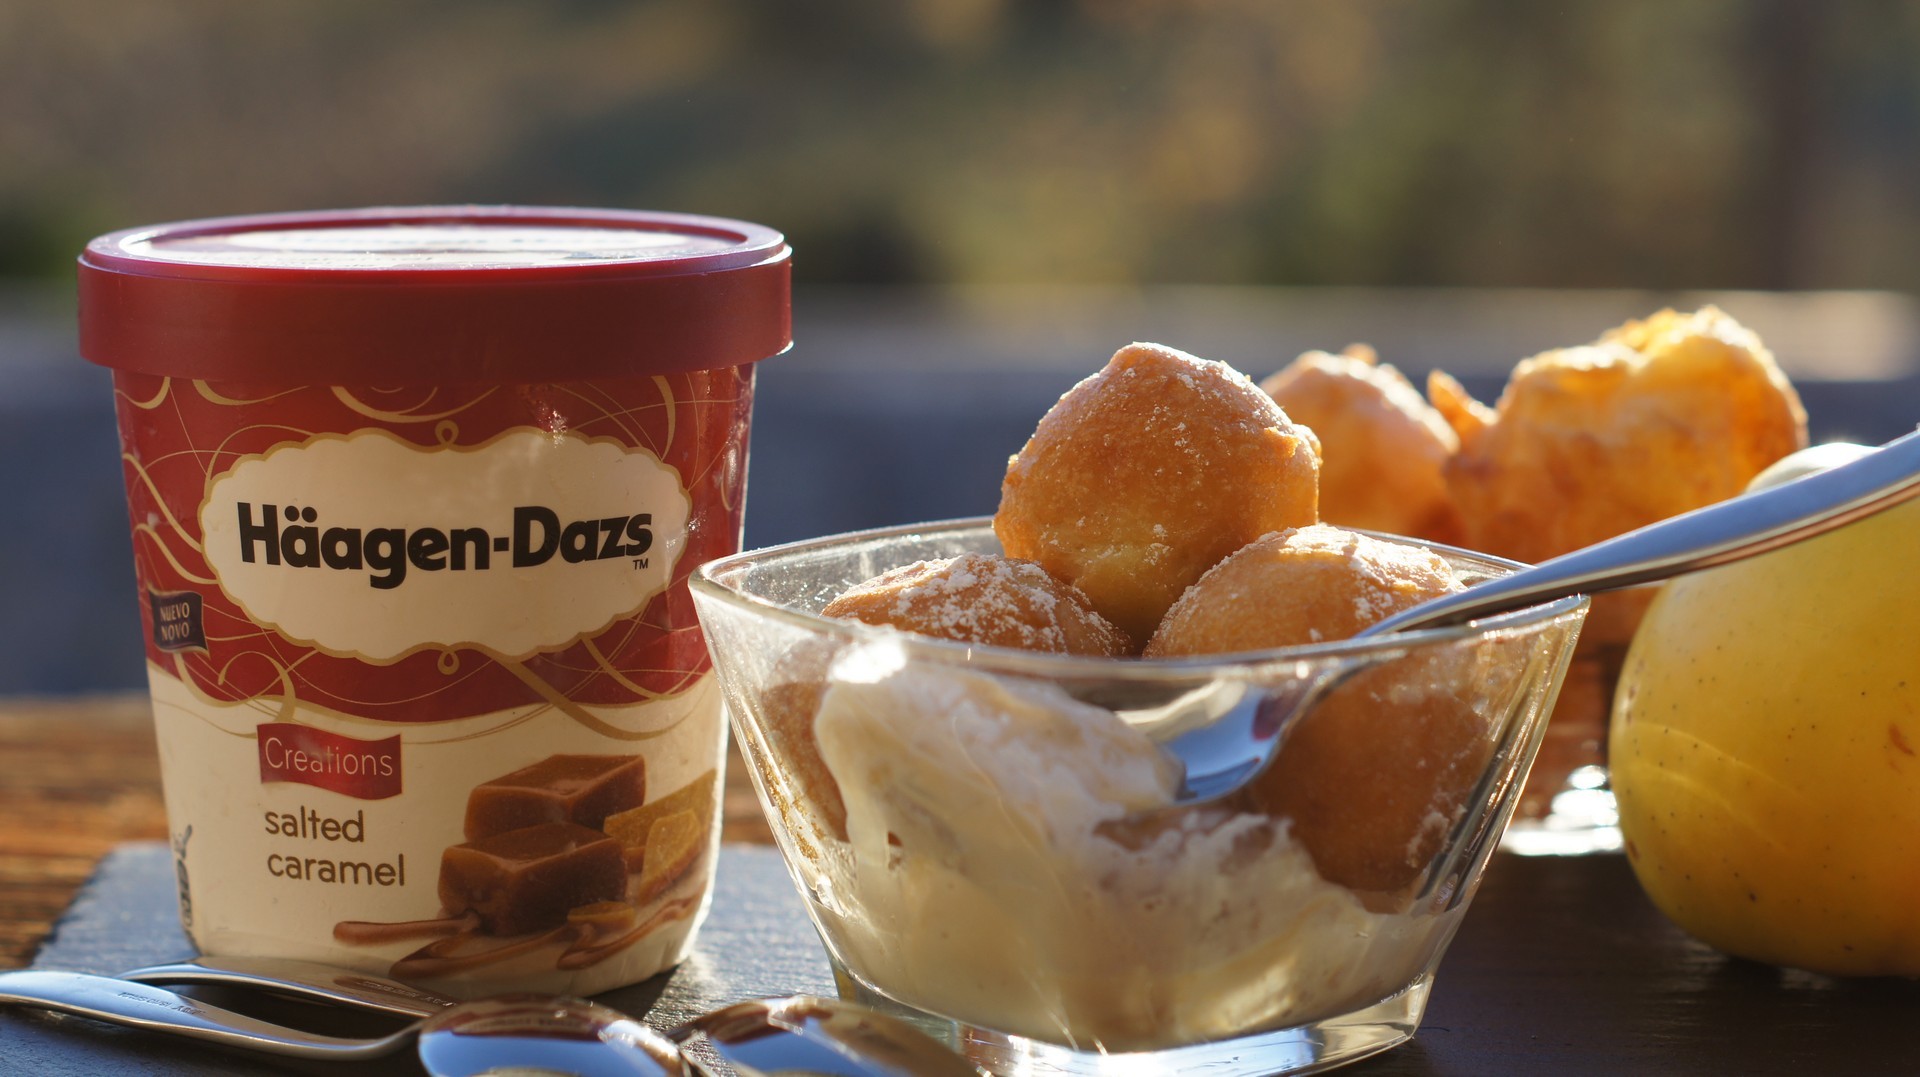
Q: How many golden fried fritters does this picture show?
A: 5